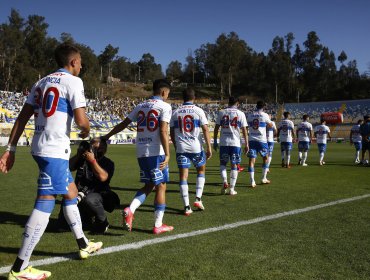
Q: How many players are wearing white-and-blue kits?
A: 10